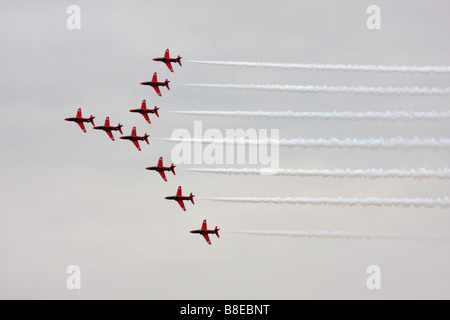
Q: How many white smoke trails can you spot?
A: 7